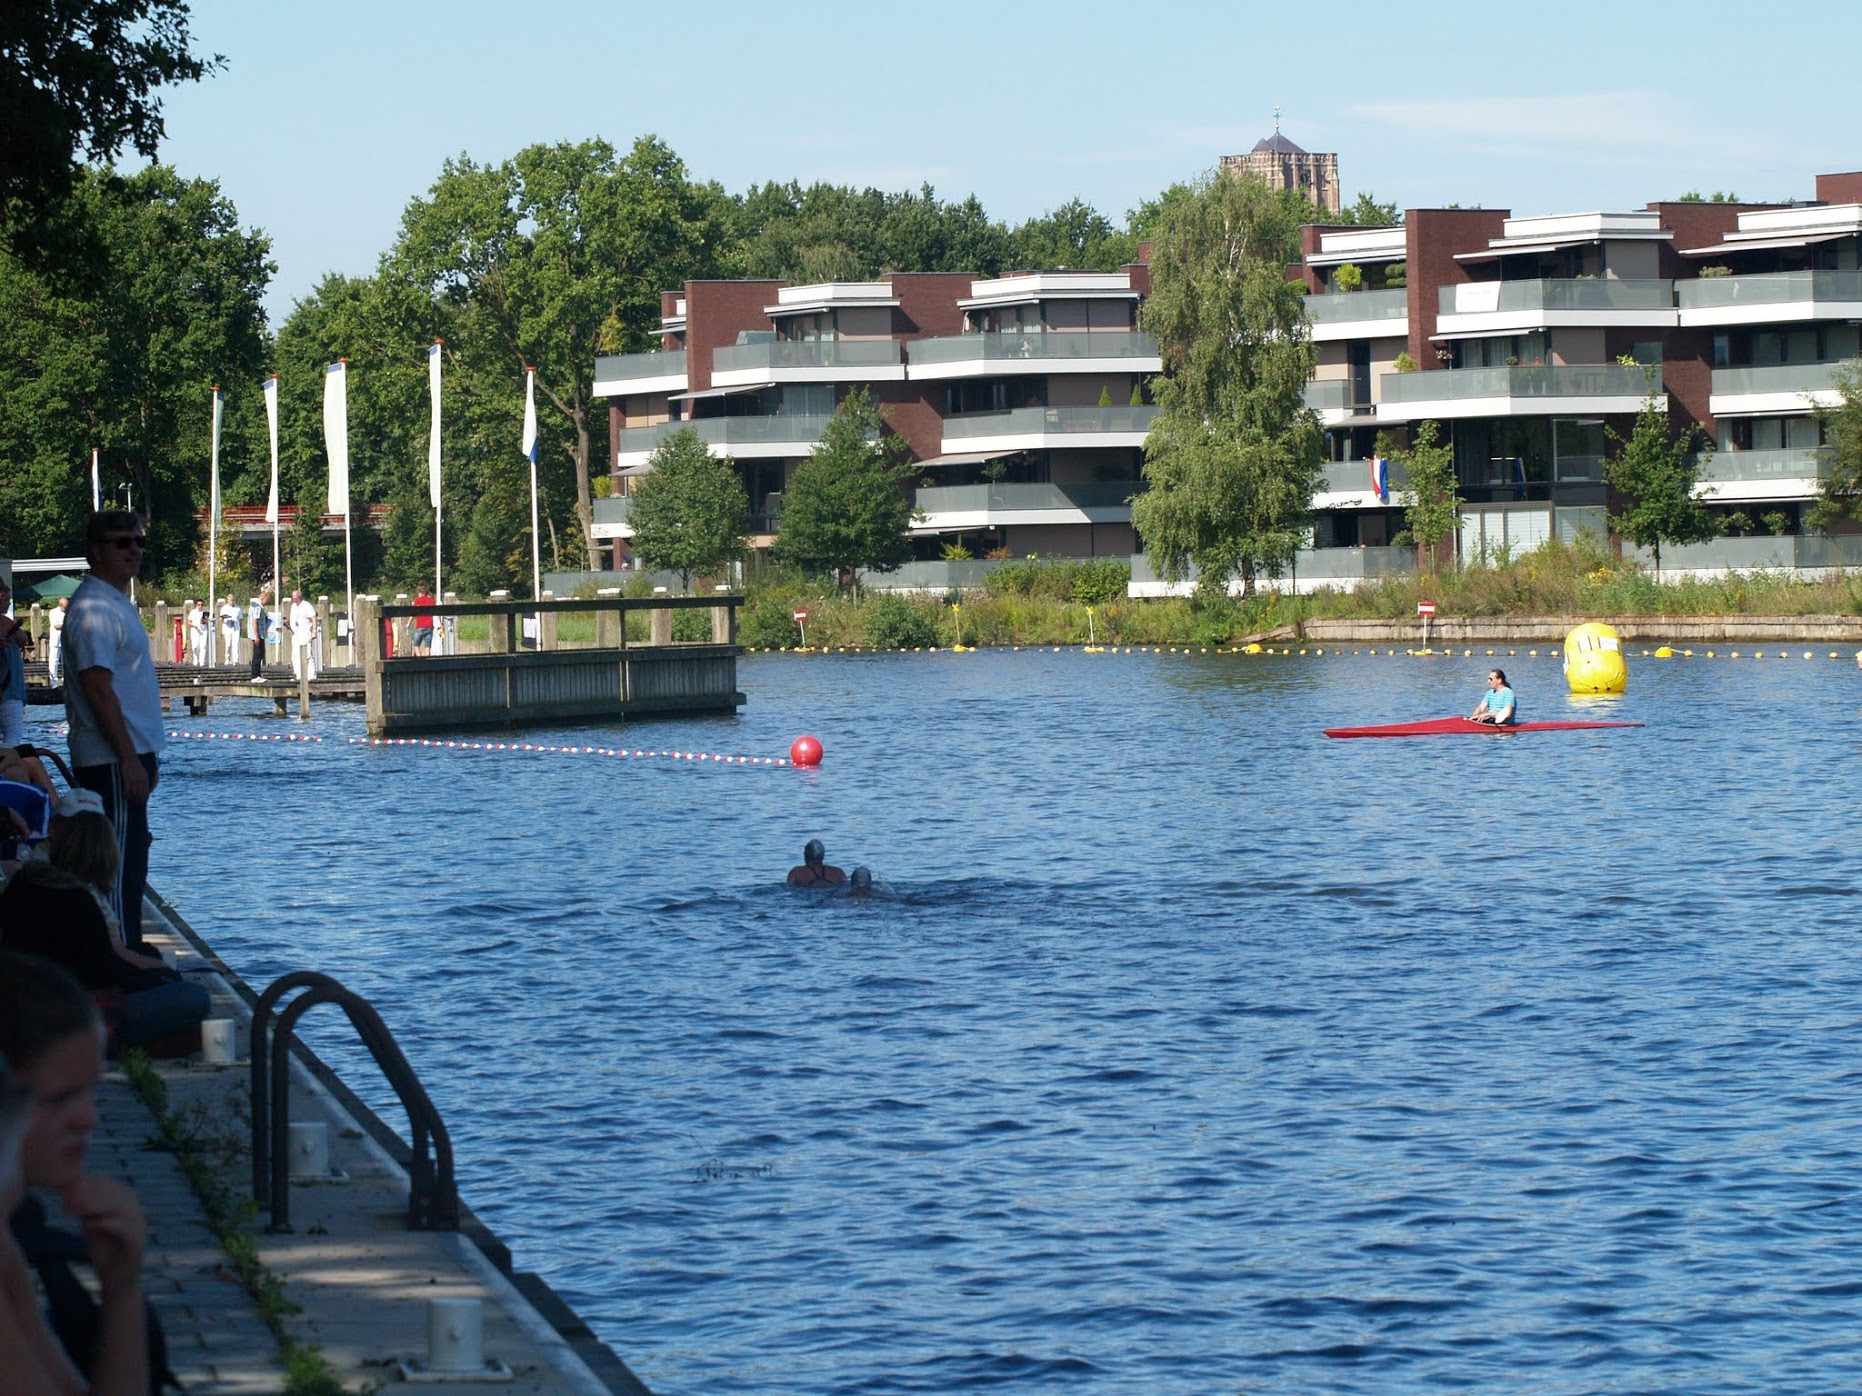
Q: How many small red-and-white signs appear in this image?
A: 2